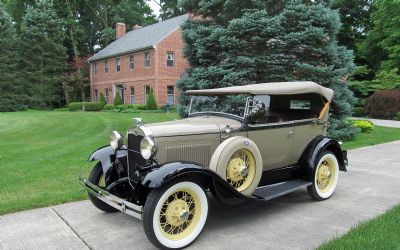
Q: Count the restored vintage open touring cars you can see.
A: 1